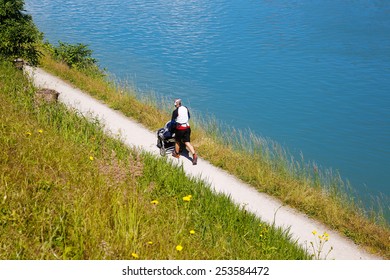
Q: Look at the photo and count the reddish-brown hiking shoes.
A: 2